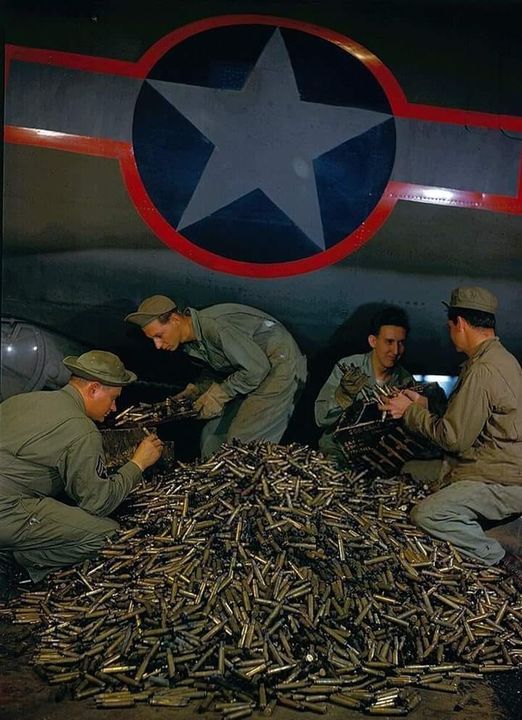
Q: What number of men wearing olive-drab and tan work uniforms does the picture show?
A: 4